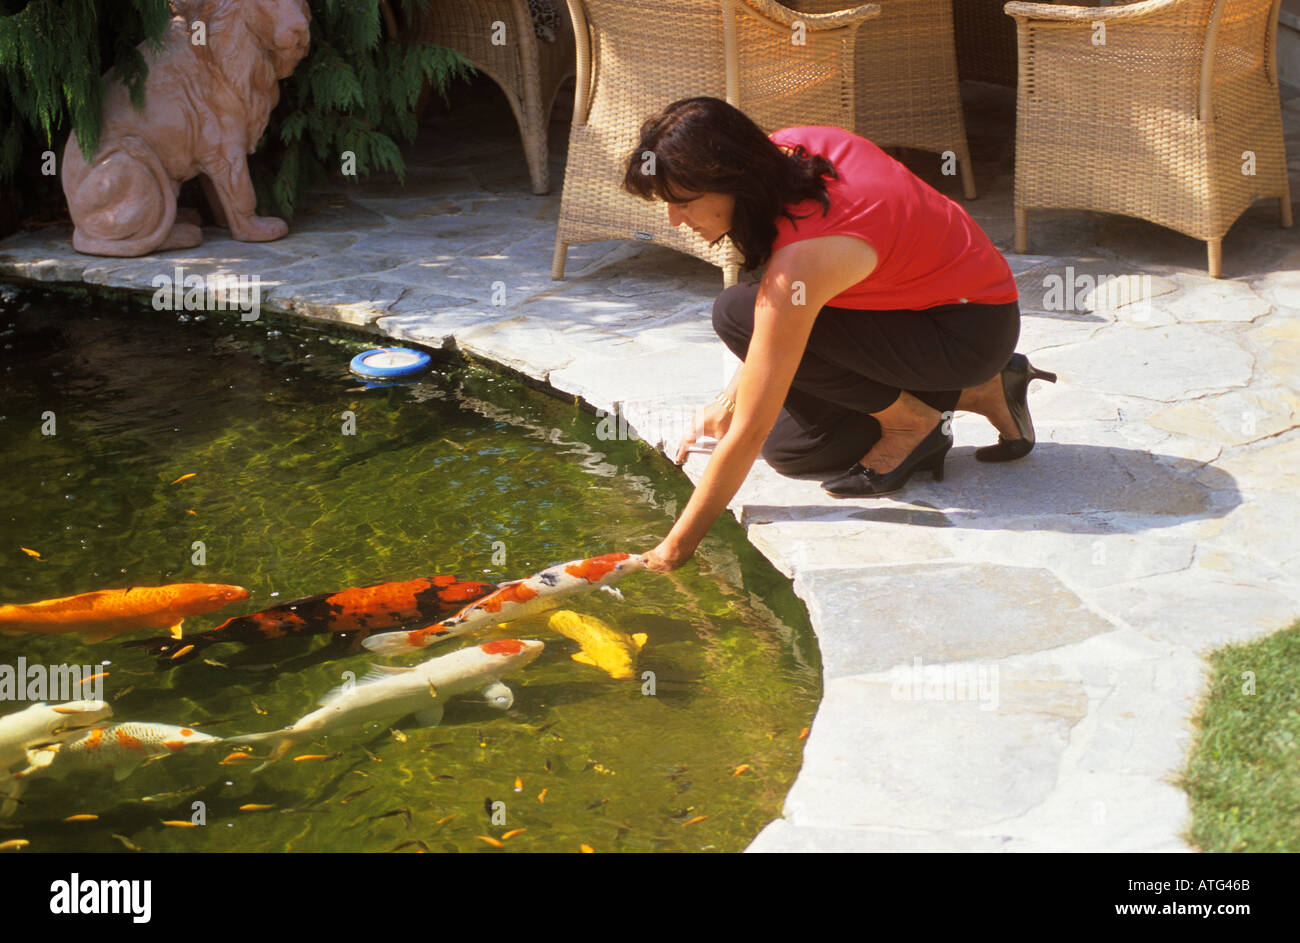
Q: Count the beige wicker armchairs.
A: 4